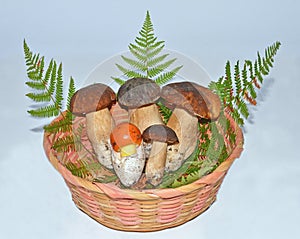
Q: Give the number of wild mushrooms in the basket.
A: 5